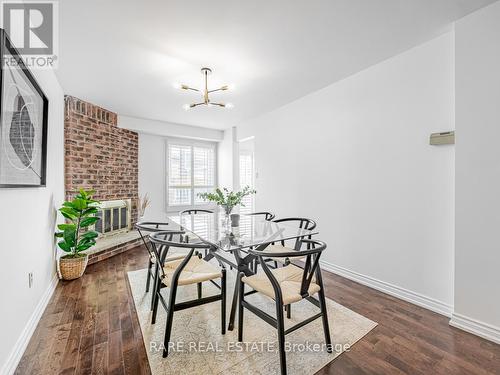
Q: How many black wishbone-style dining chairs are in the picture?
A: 6